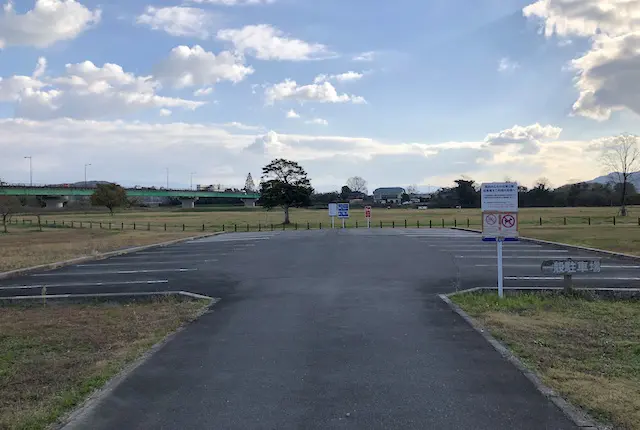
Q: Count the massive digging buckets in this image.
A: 0